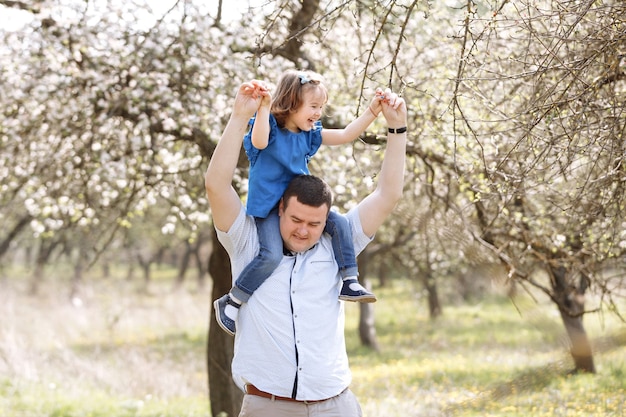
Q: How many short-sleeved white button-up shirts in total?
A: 1